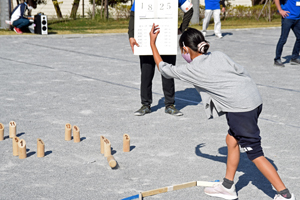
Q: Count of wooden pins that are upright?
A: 10